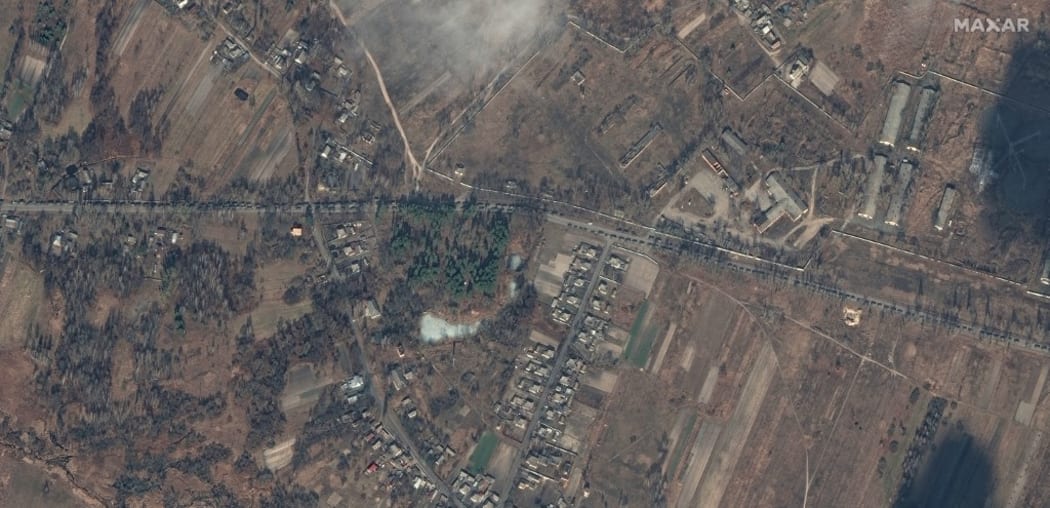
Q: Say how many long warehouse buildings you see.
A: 5